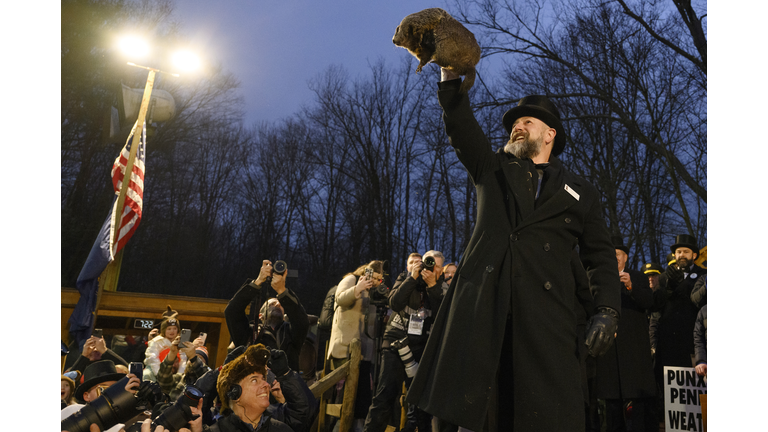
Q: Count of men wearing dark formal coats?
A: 3